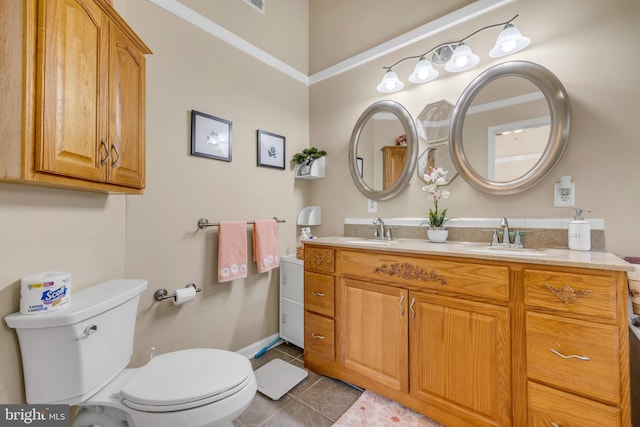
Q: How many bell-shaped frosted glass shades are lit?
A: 4